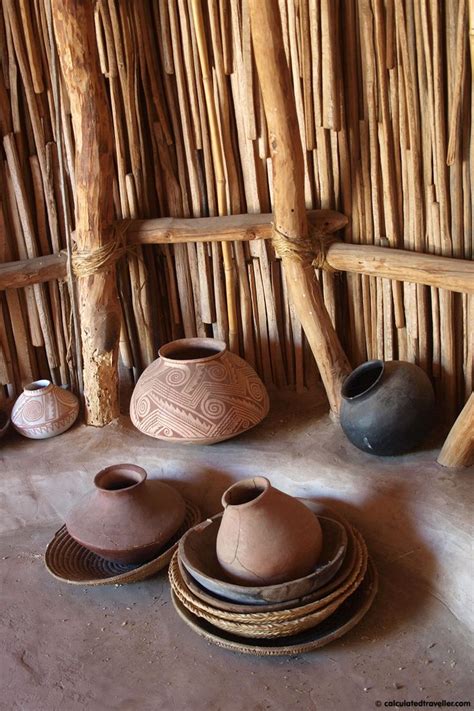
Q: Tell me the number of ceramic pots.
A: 5